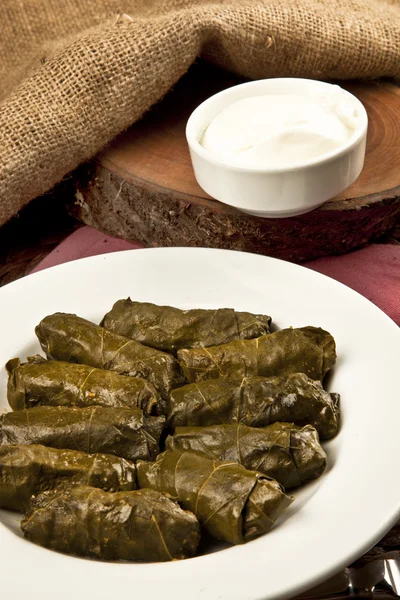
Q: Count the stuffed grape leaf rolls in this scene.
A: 10